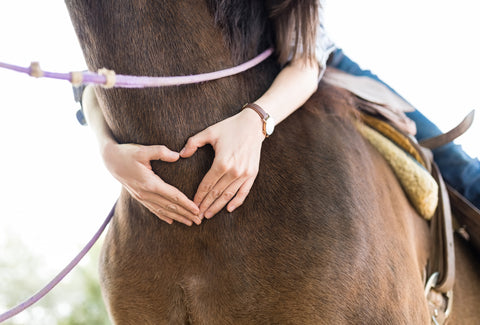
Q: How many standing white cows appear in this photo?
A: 0